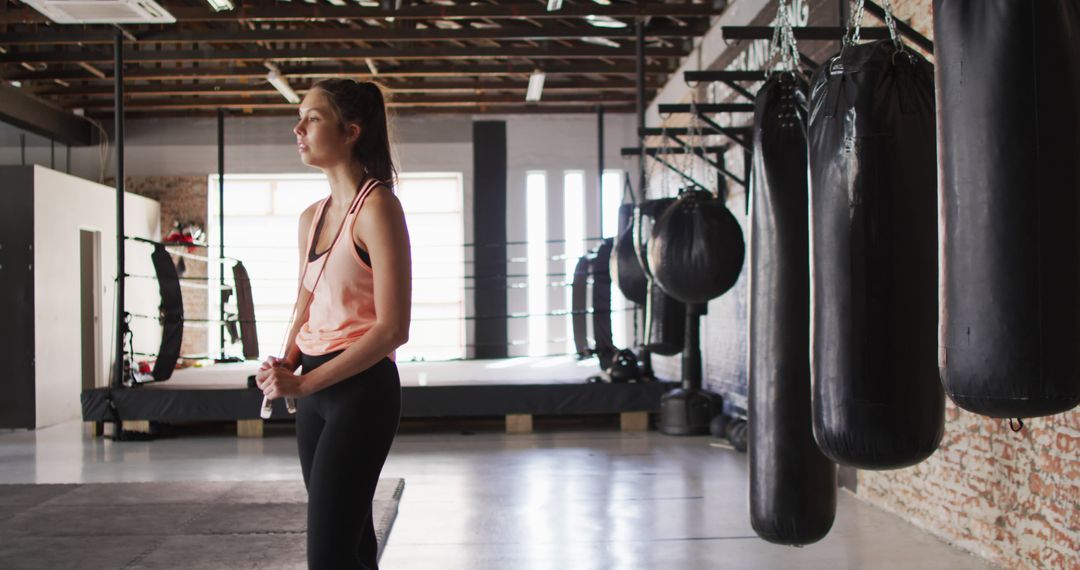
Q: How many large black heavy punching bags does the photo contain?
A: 3